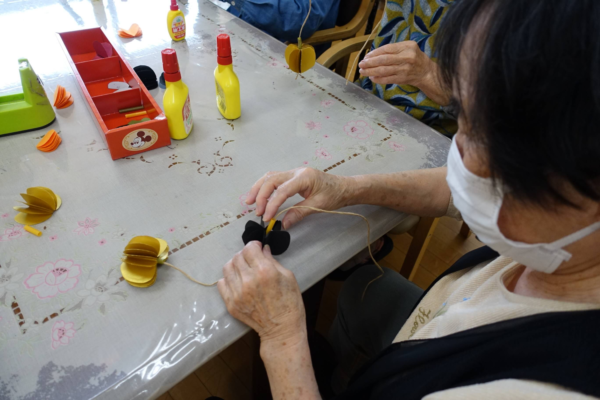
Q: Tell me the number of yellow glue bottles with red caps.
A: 3